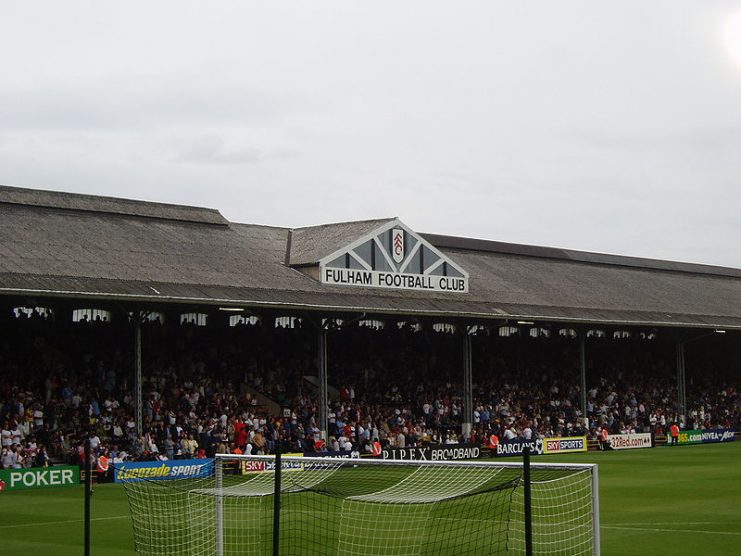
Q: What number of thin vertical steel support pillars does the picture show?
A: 5